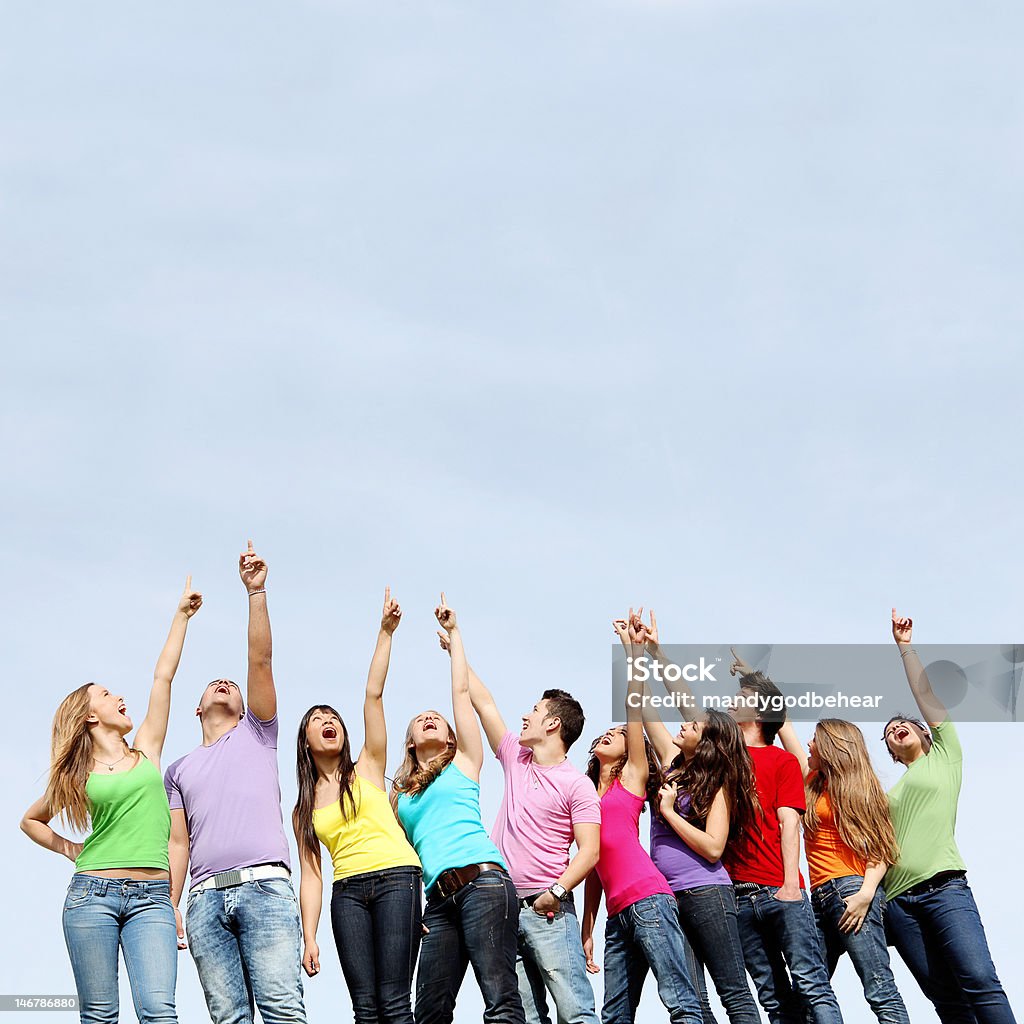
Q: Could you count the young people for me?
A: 10